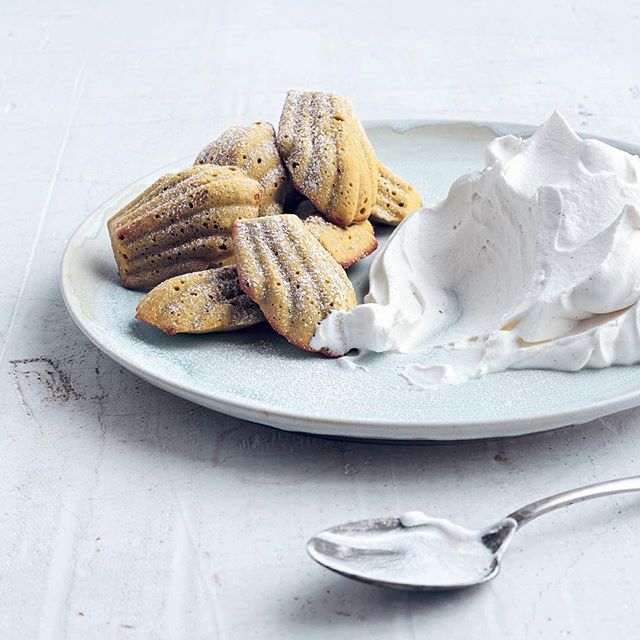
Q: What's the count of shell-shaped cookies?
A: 7